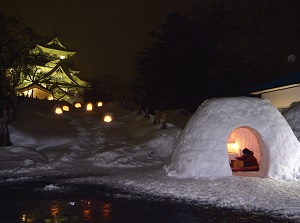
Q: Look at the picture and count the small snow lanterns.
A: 6